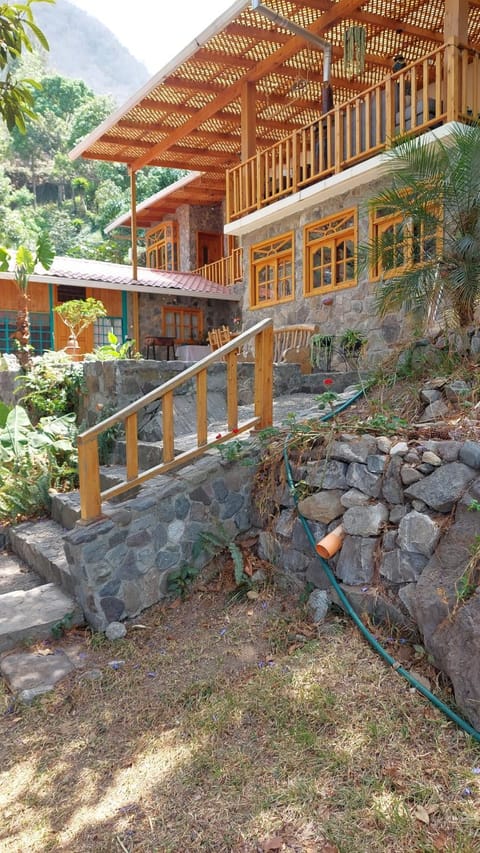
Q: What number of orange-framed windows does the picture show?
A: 5